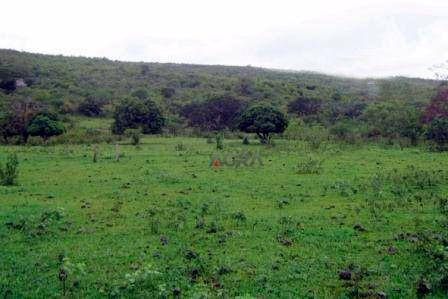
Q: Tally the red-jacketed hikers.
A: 0